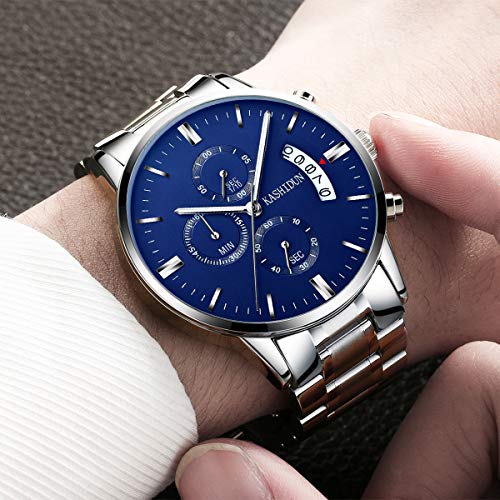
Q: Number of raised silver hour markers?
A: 12